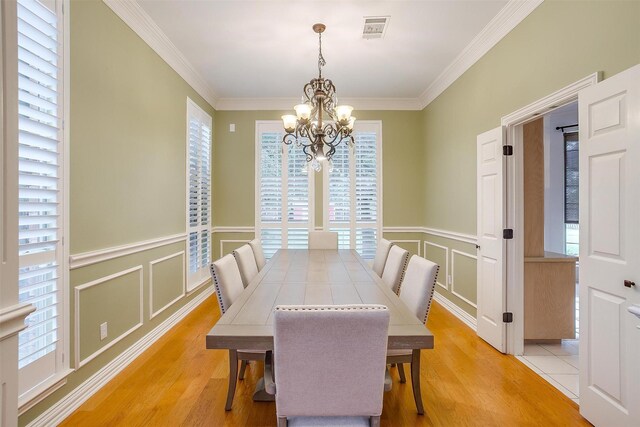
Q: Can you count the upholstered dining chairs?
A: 8